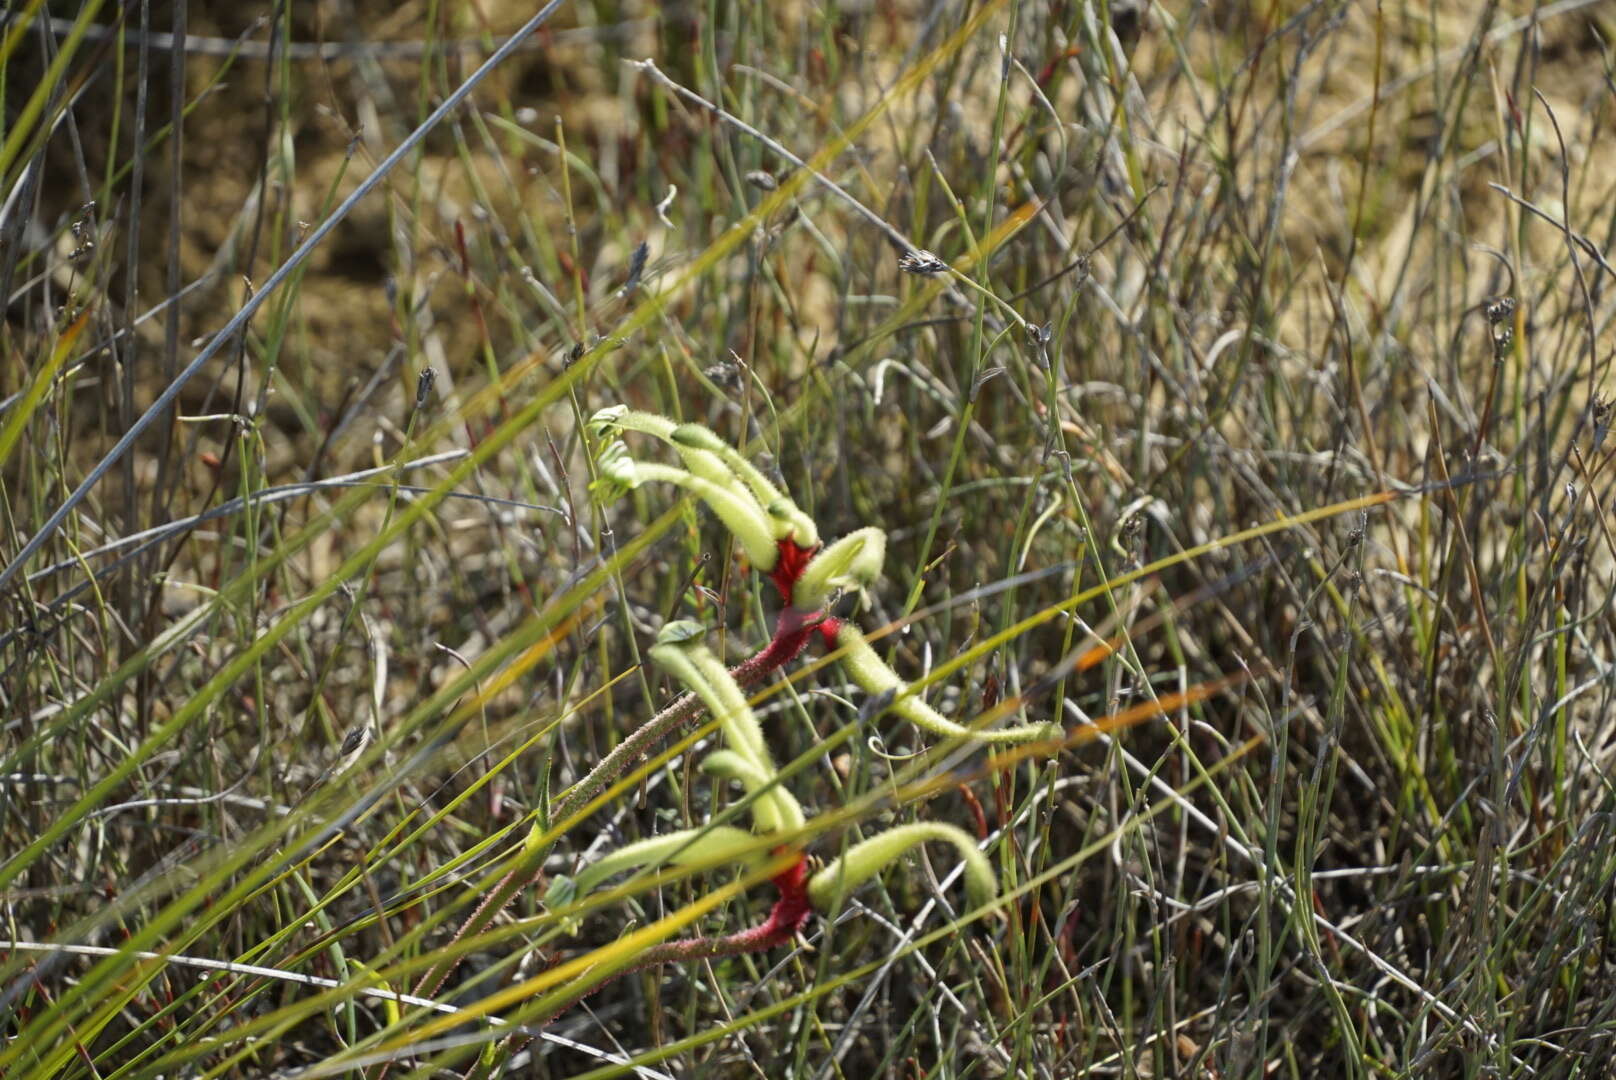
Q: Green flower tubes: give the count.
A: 11